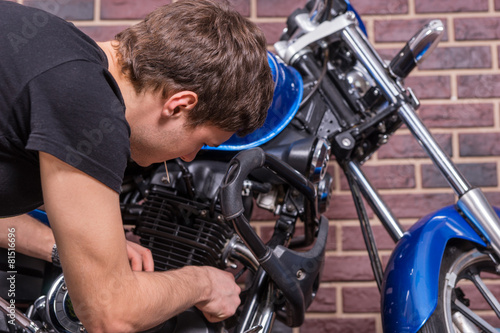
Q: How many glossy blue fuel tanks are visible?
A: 1